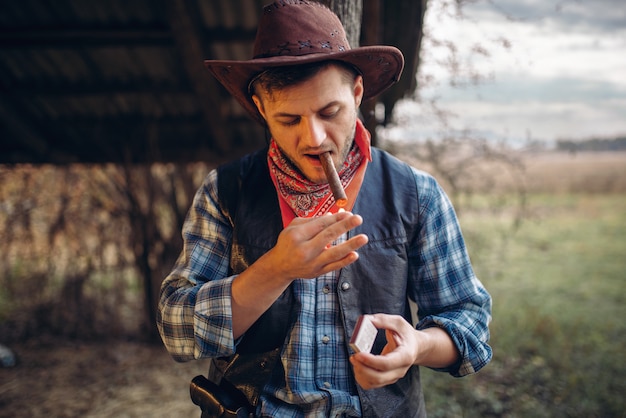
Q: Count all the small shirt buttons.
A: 3